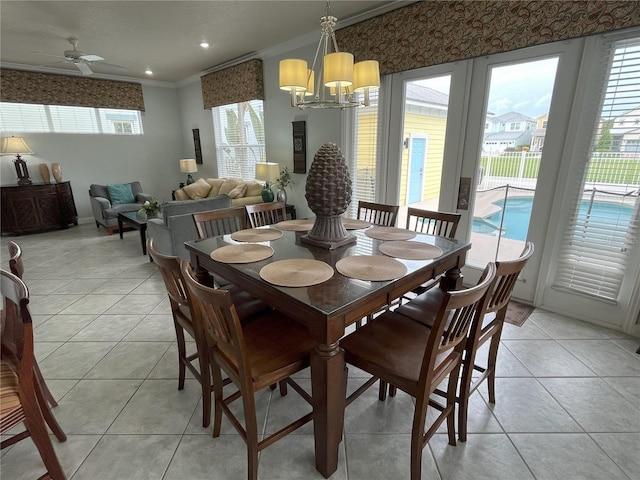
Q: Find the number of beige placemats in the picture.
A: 8